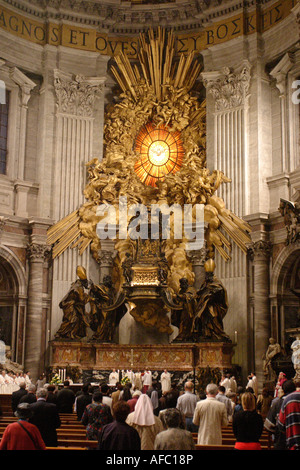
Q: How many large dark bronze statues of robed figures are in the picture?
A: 4